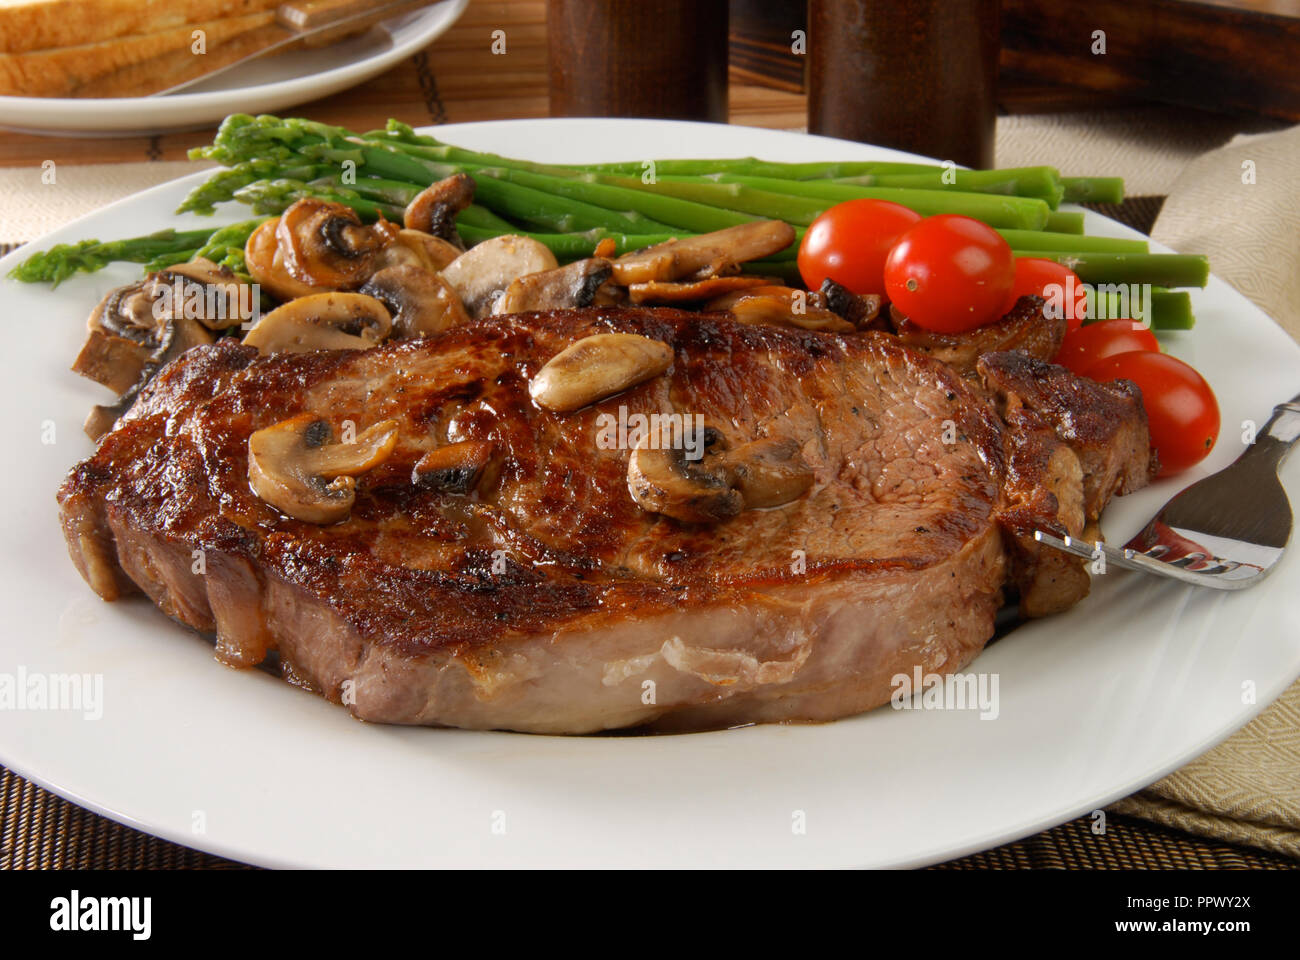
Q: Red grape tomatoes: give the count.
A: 5